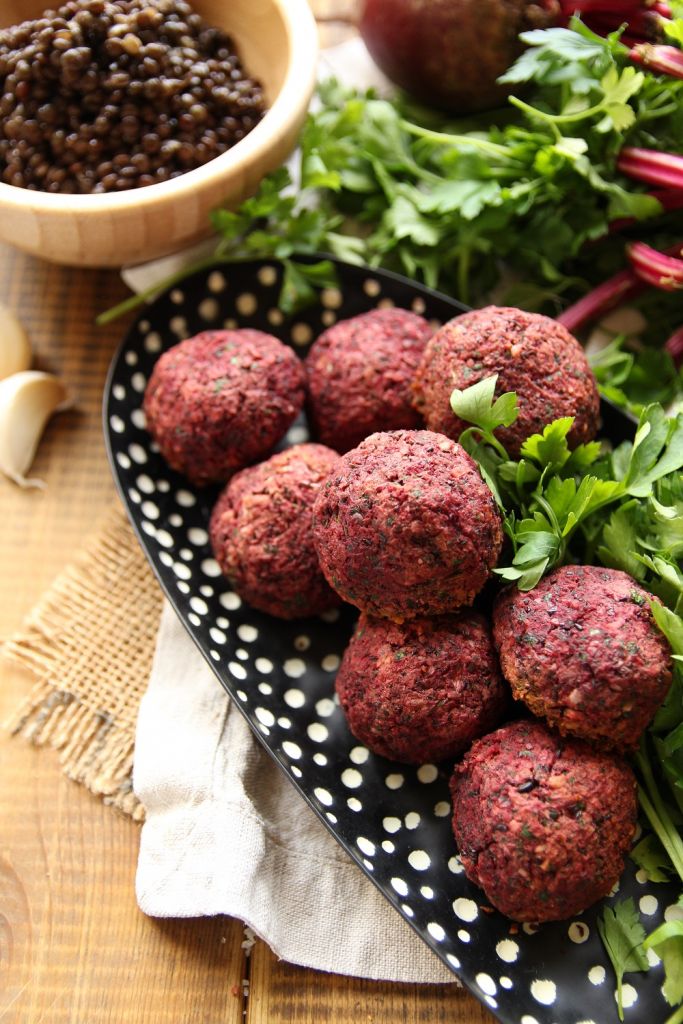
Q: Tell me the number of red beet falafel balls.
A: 8